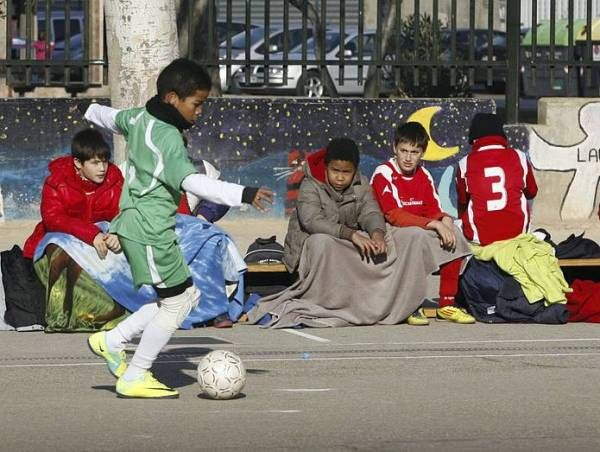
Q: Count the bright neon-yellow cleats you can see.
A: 4